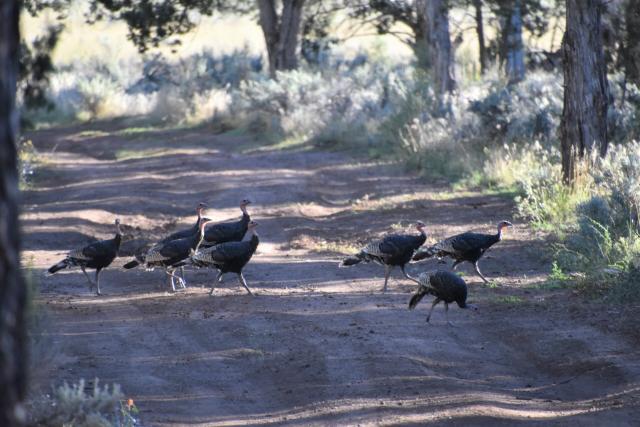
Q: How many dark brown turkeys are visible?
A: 8